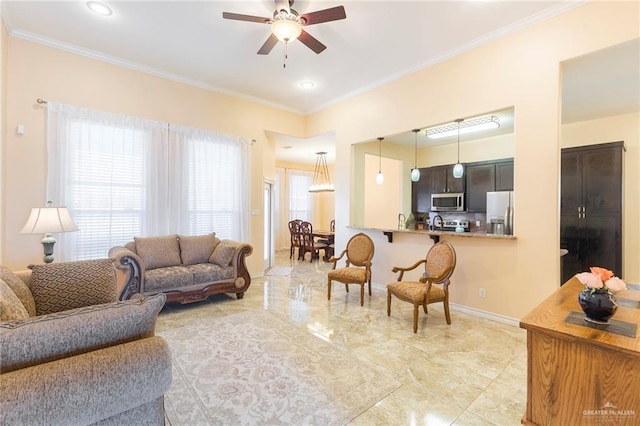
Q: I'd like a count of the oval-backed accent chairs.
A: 2